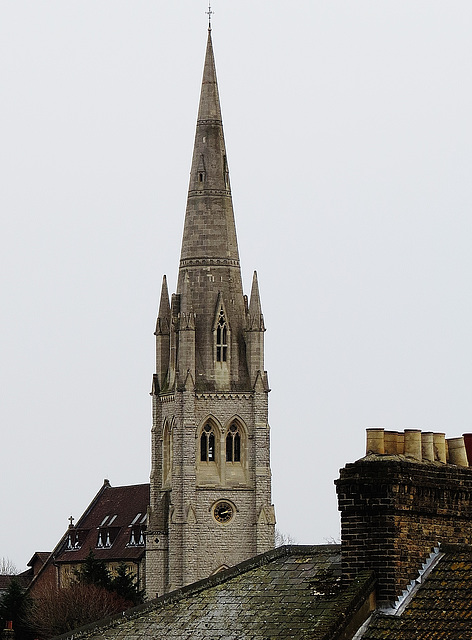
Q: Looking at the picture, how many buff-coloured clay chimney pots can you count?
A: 7